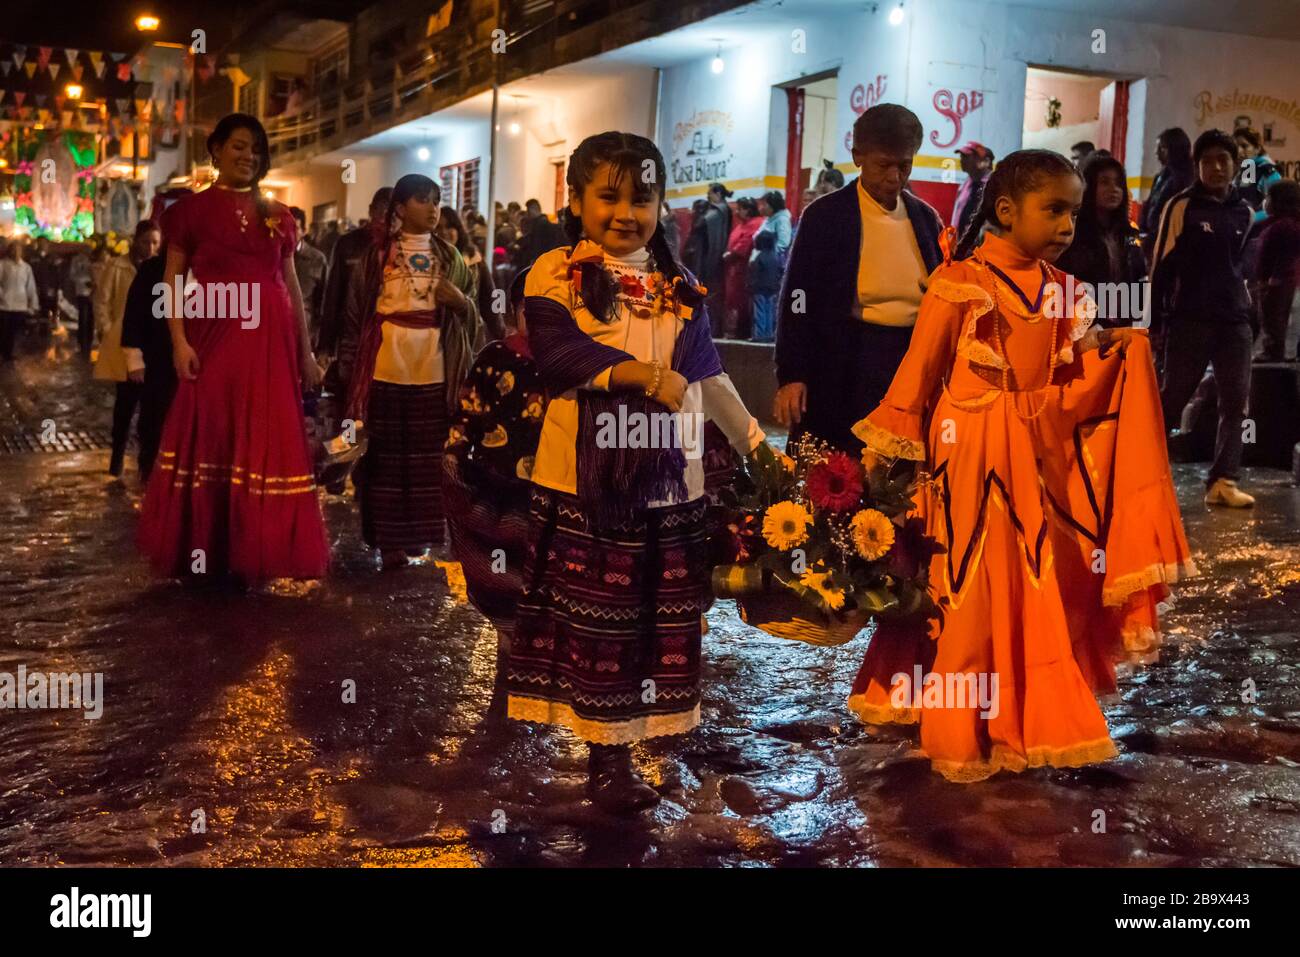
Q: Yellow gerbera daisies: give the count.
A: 3